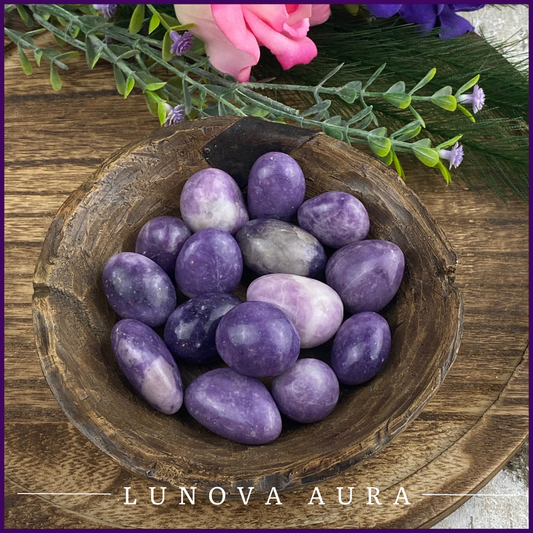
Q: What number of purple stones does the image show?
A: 15